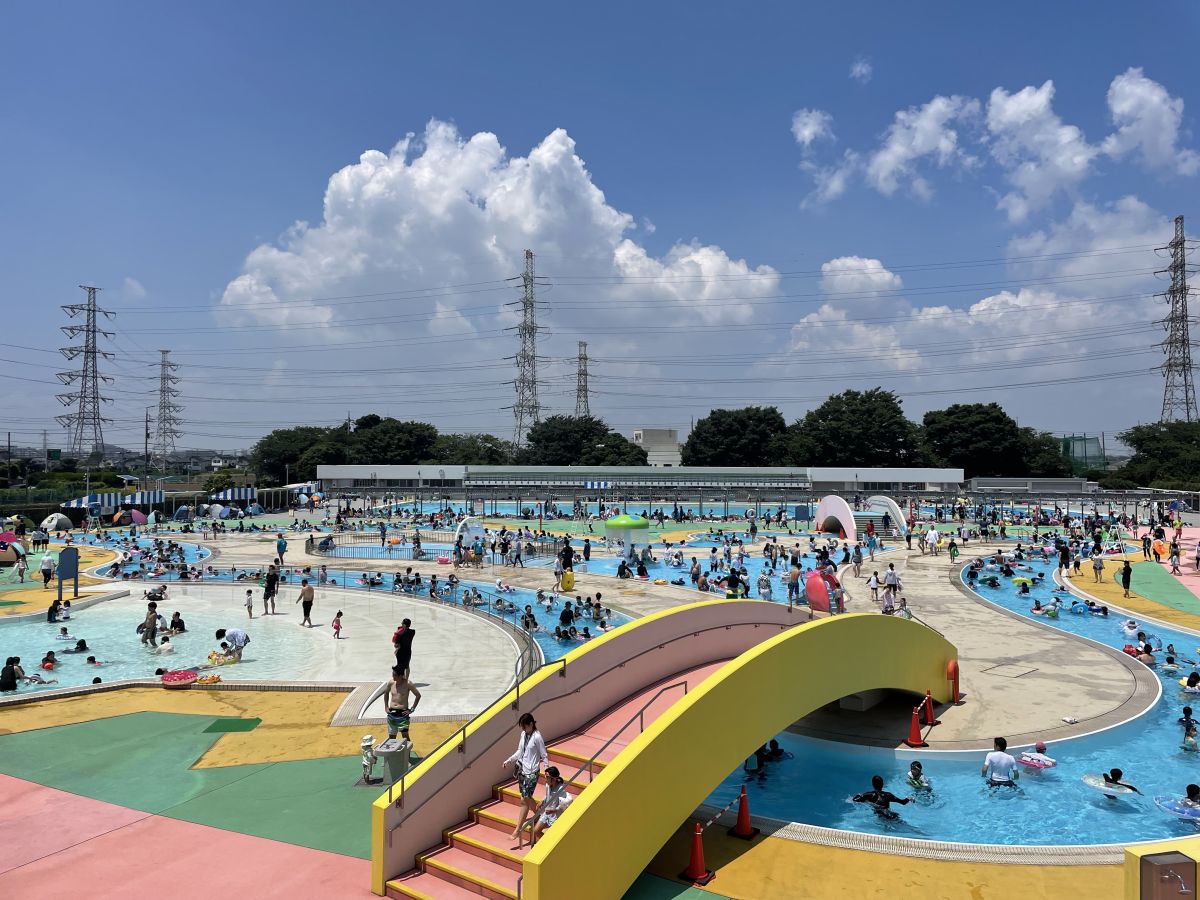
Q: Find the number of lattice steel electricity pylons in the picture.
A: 5